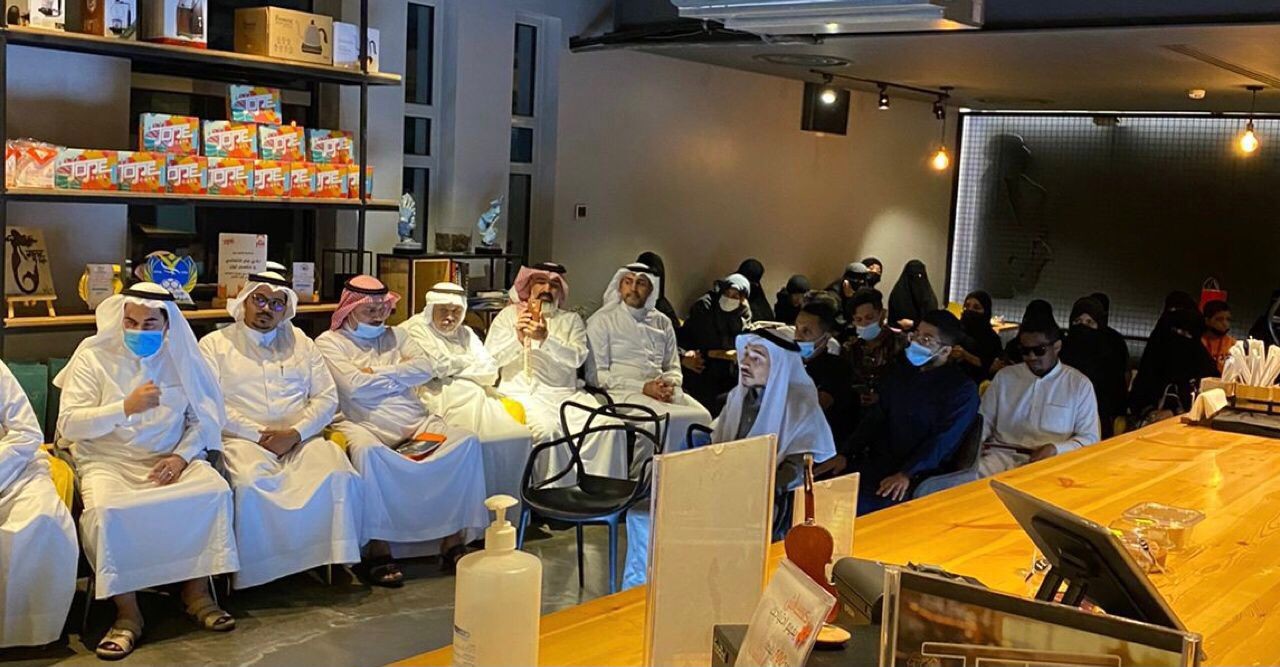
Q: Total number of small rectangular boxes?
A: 13